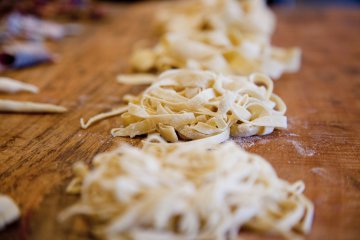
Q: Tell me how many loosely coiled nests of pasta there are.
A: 3